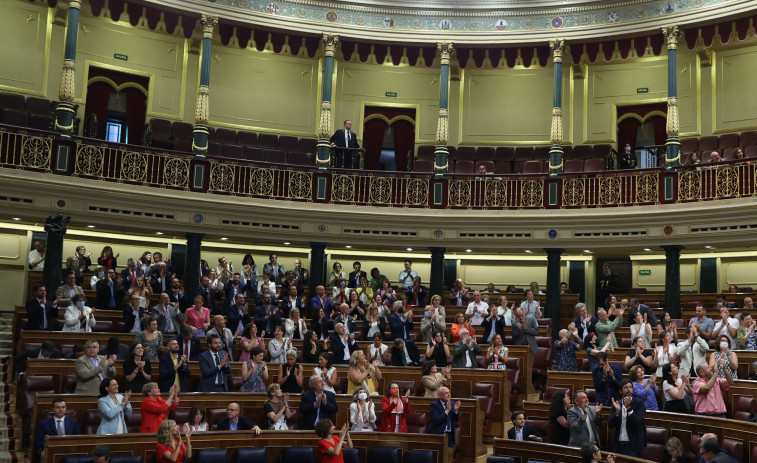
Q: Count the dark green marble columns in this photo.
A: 6